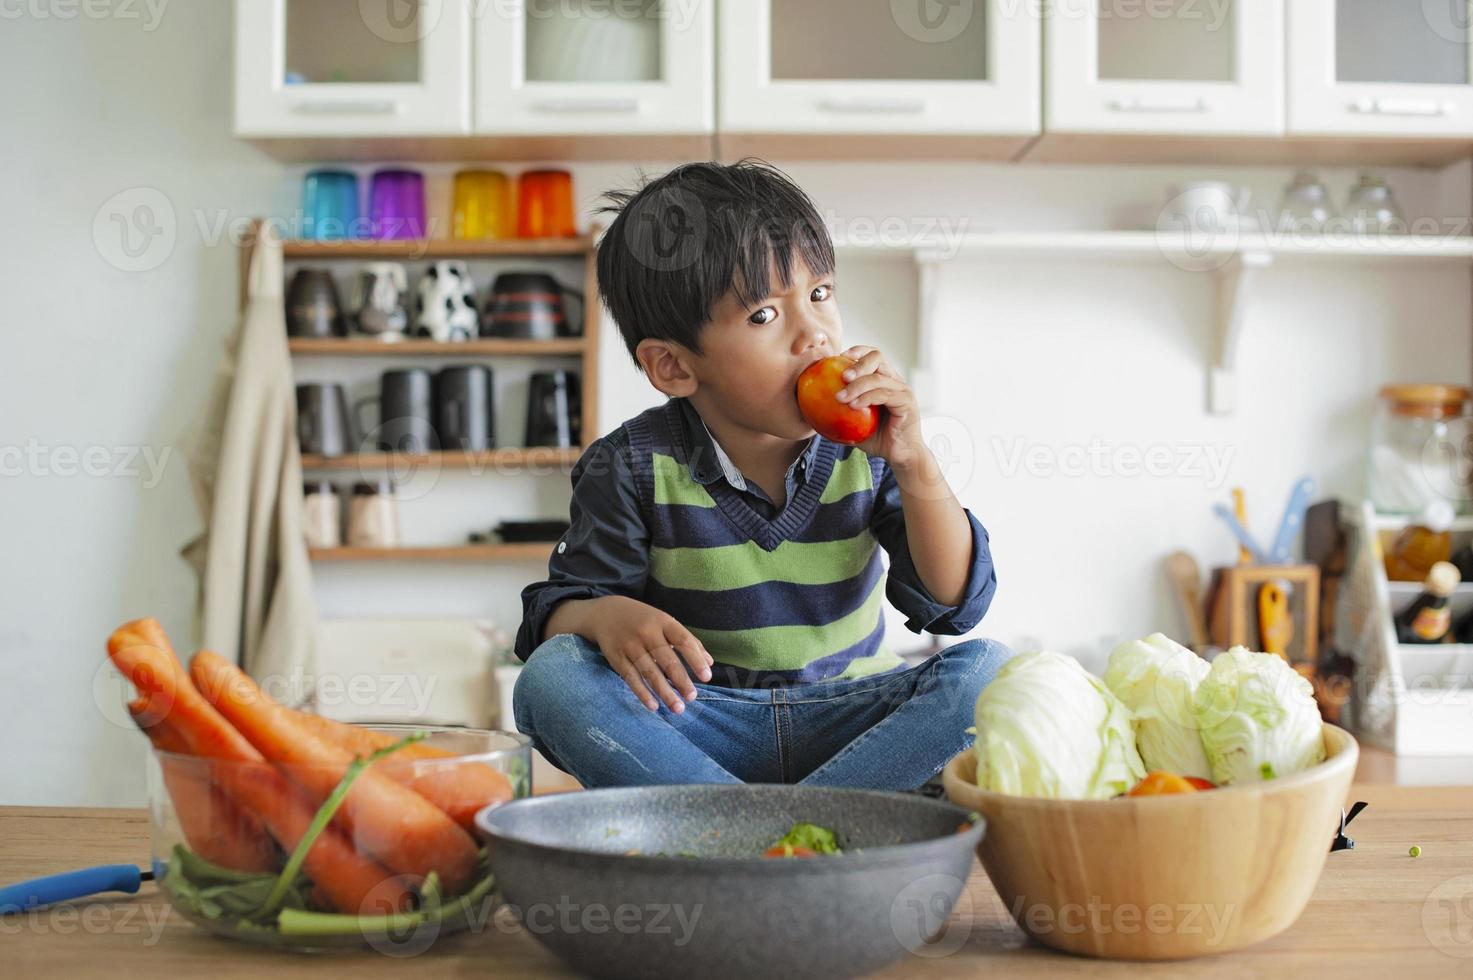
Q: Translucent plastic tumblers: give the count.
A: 4